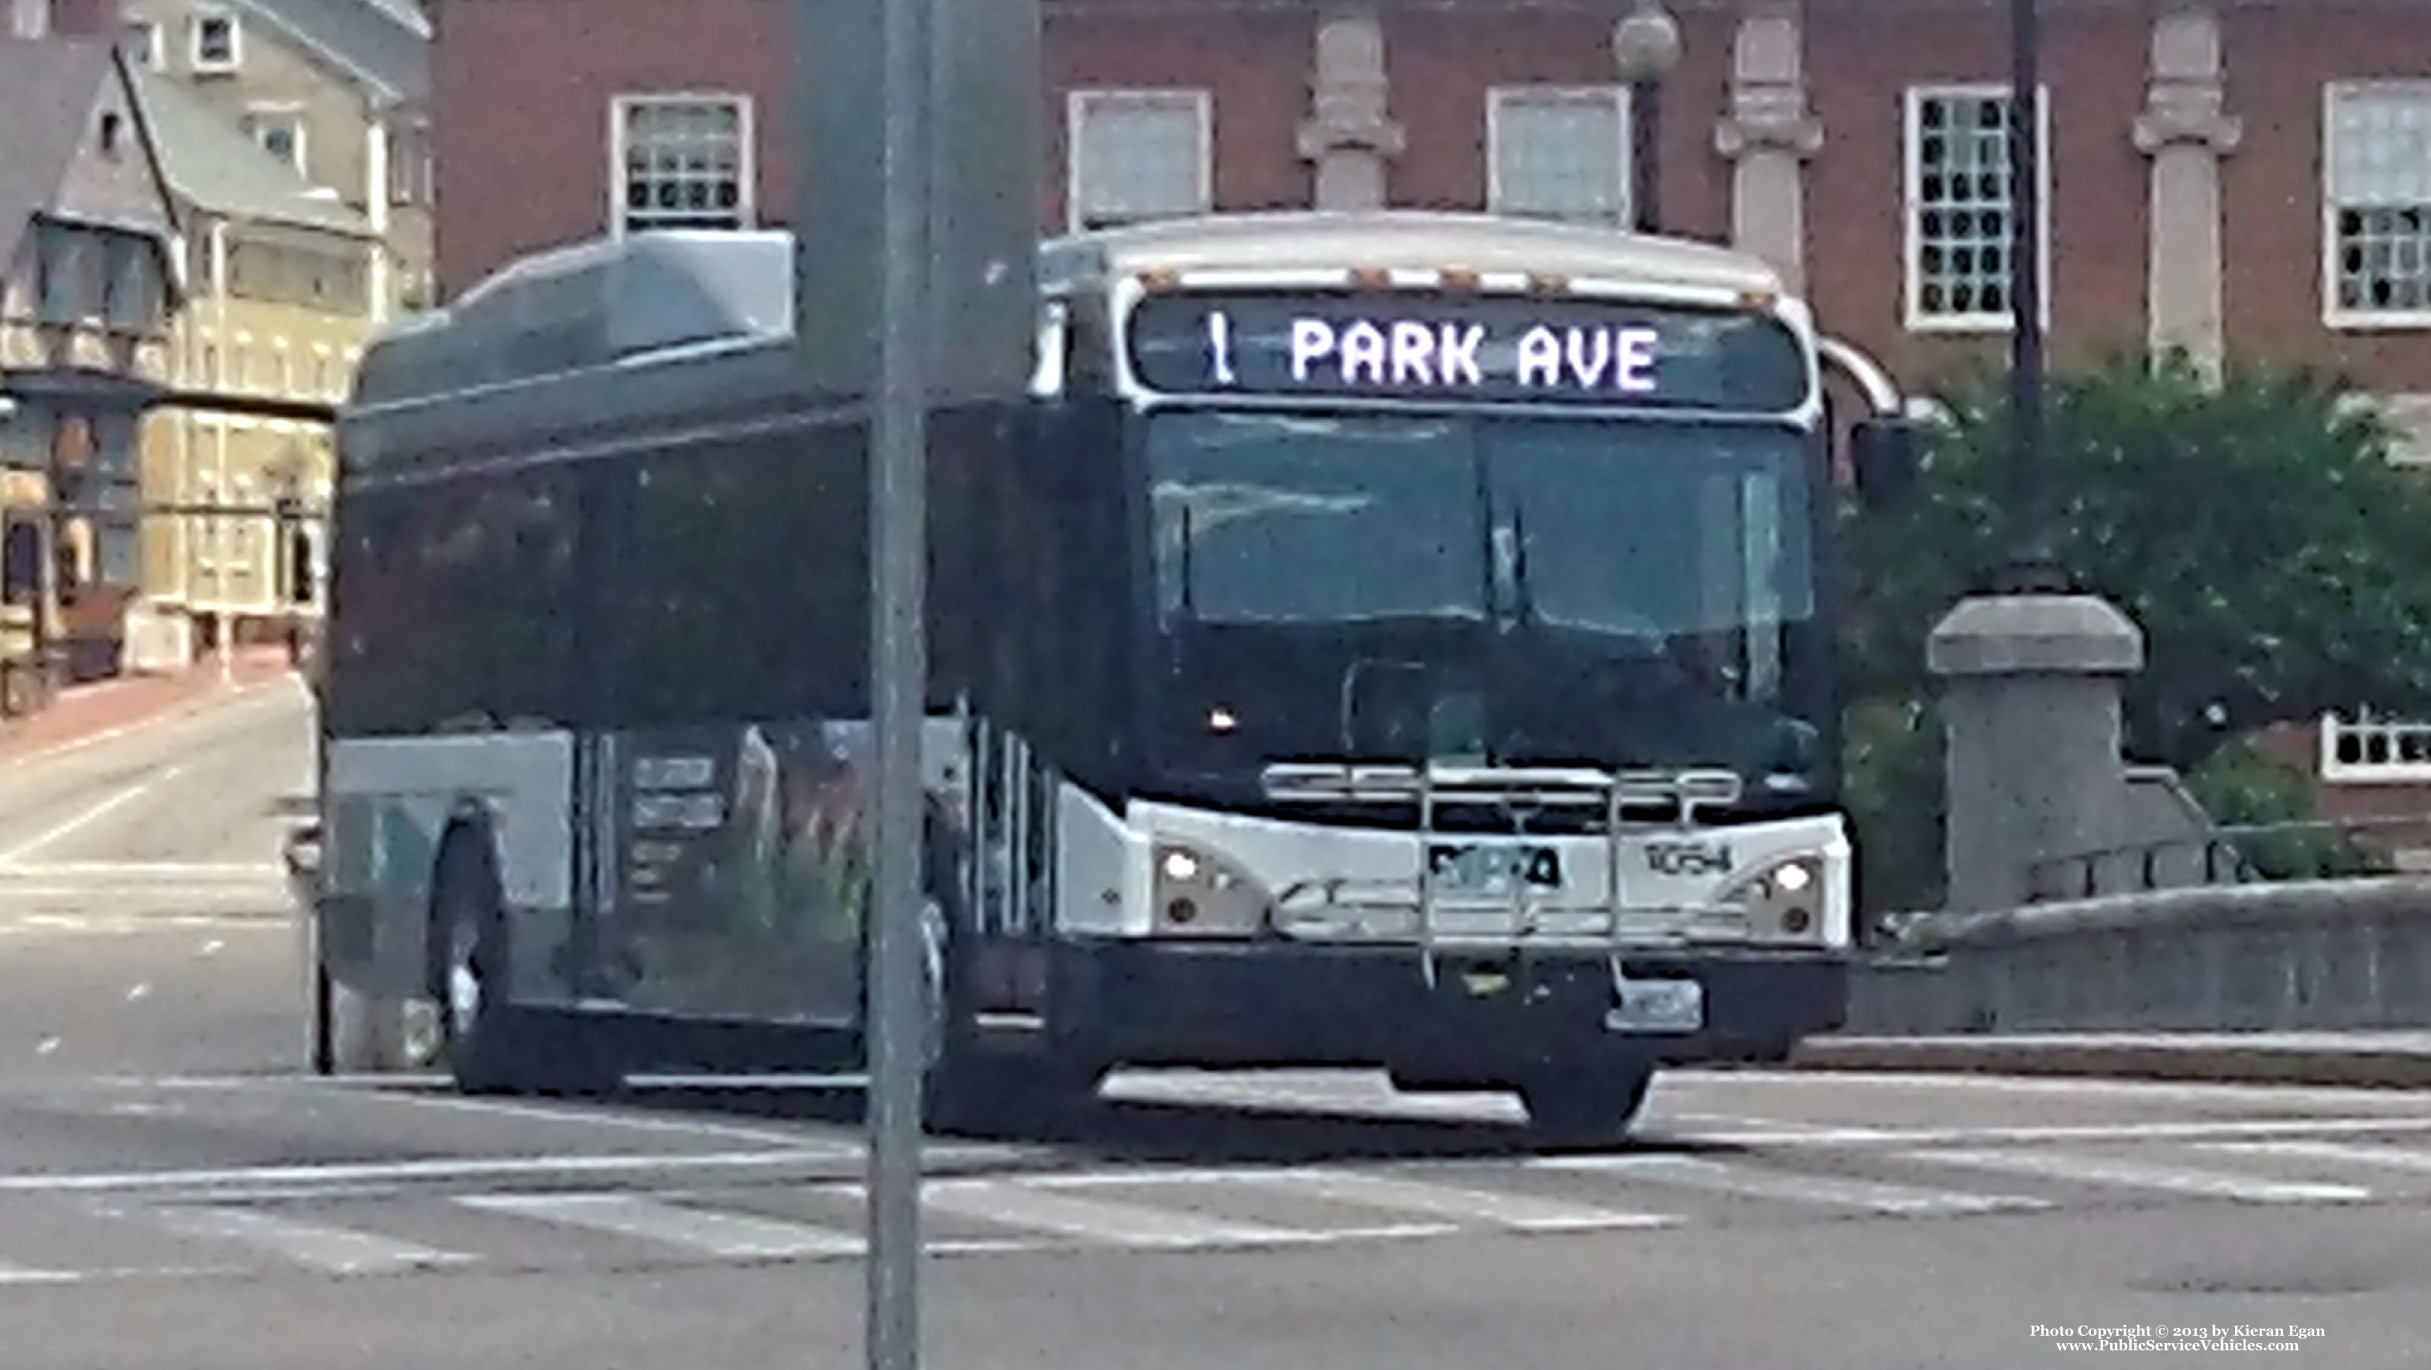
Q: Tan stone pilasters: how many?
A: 3